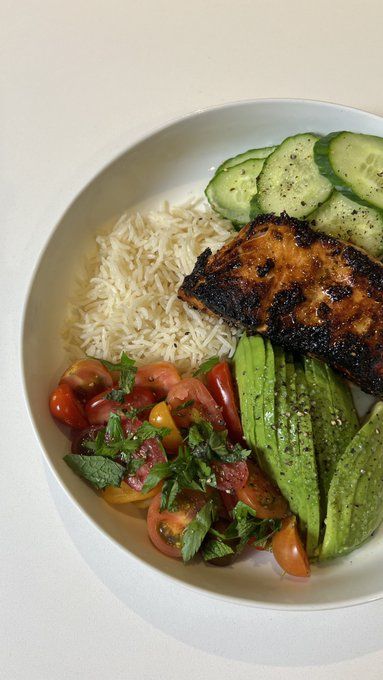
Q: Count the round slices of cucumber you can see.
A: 5